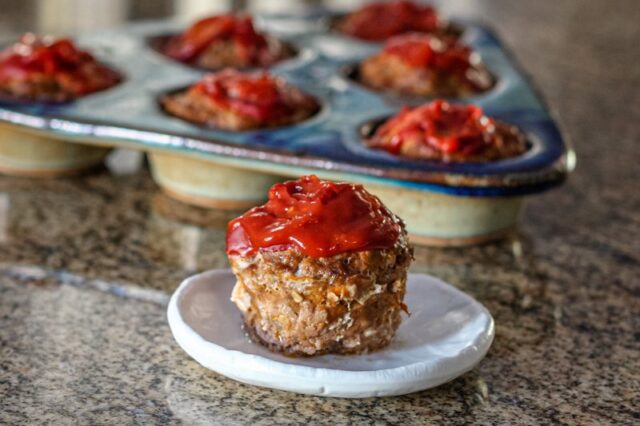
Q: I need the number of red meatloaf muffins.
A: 7